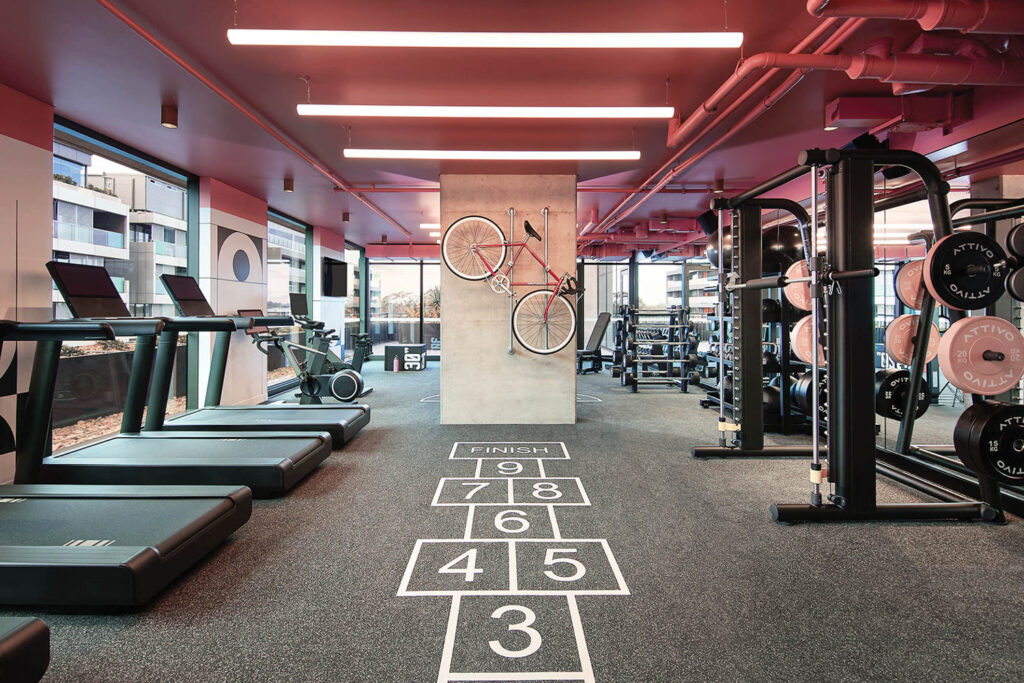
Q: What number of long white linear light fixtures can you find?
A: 3